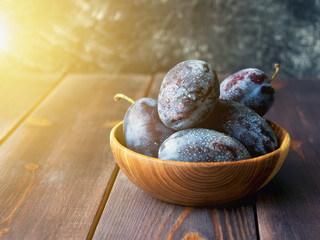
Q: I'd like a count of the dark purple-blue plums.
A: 5